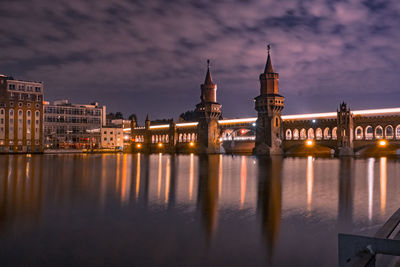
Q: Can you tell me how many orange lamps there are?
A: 5